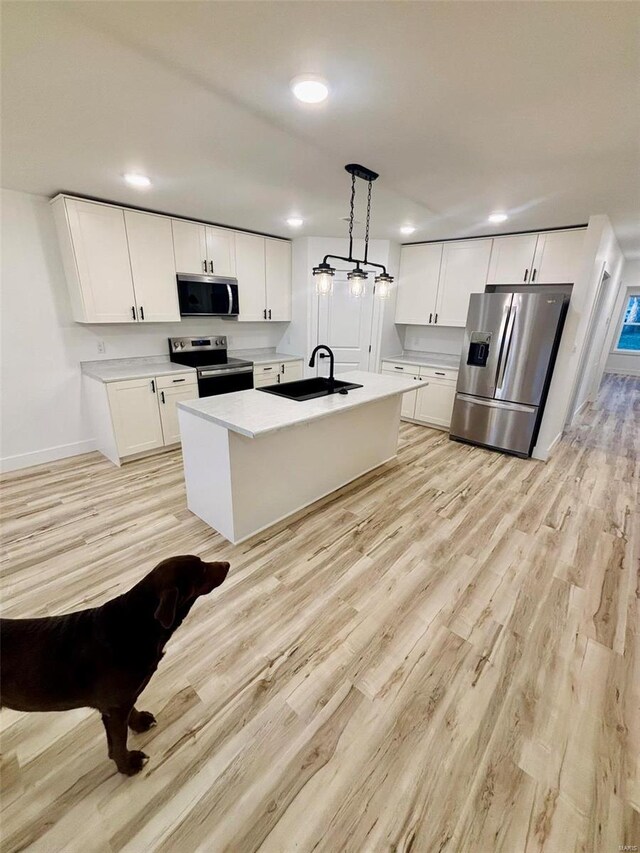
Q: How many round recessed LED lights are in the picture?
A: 5